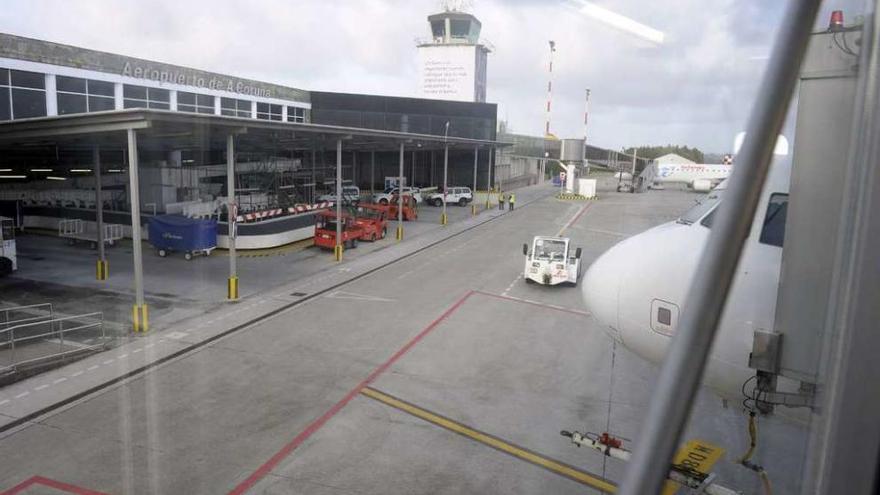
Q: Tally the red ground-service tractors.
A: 3